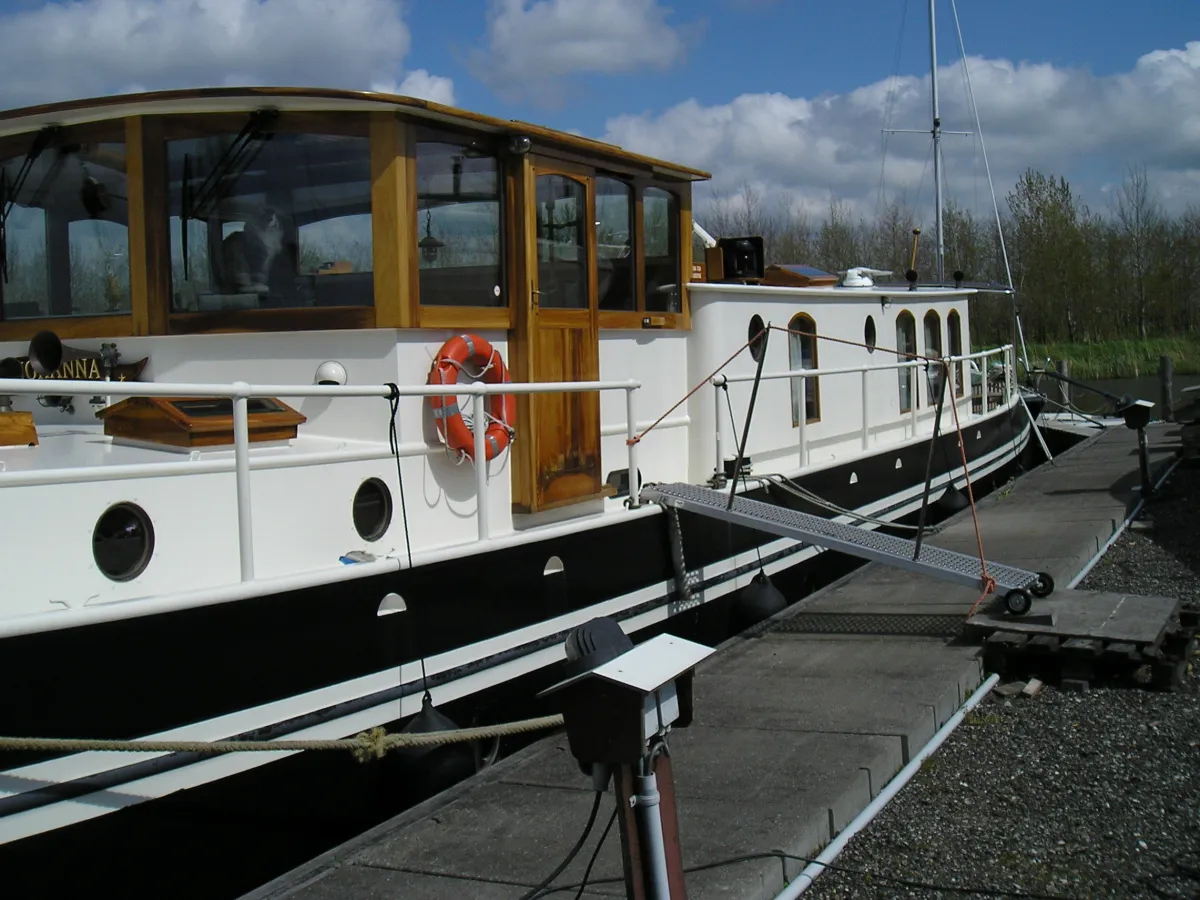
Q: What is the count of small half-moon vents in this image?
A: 6